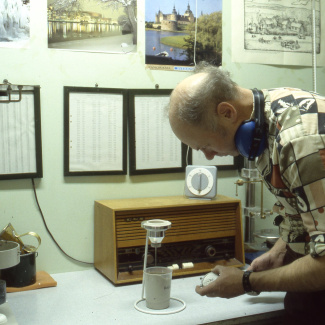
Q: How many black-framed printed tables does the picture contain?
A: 4